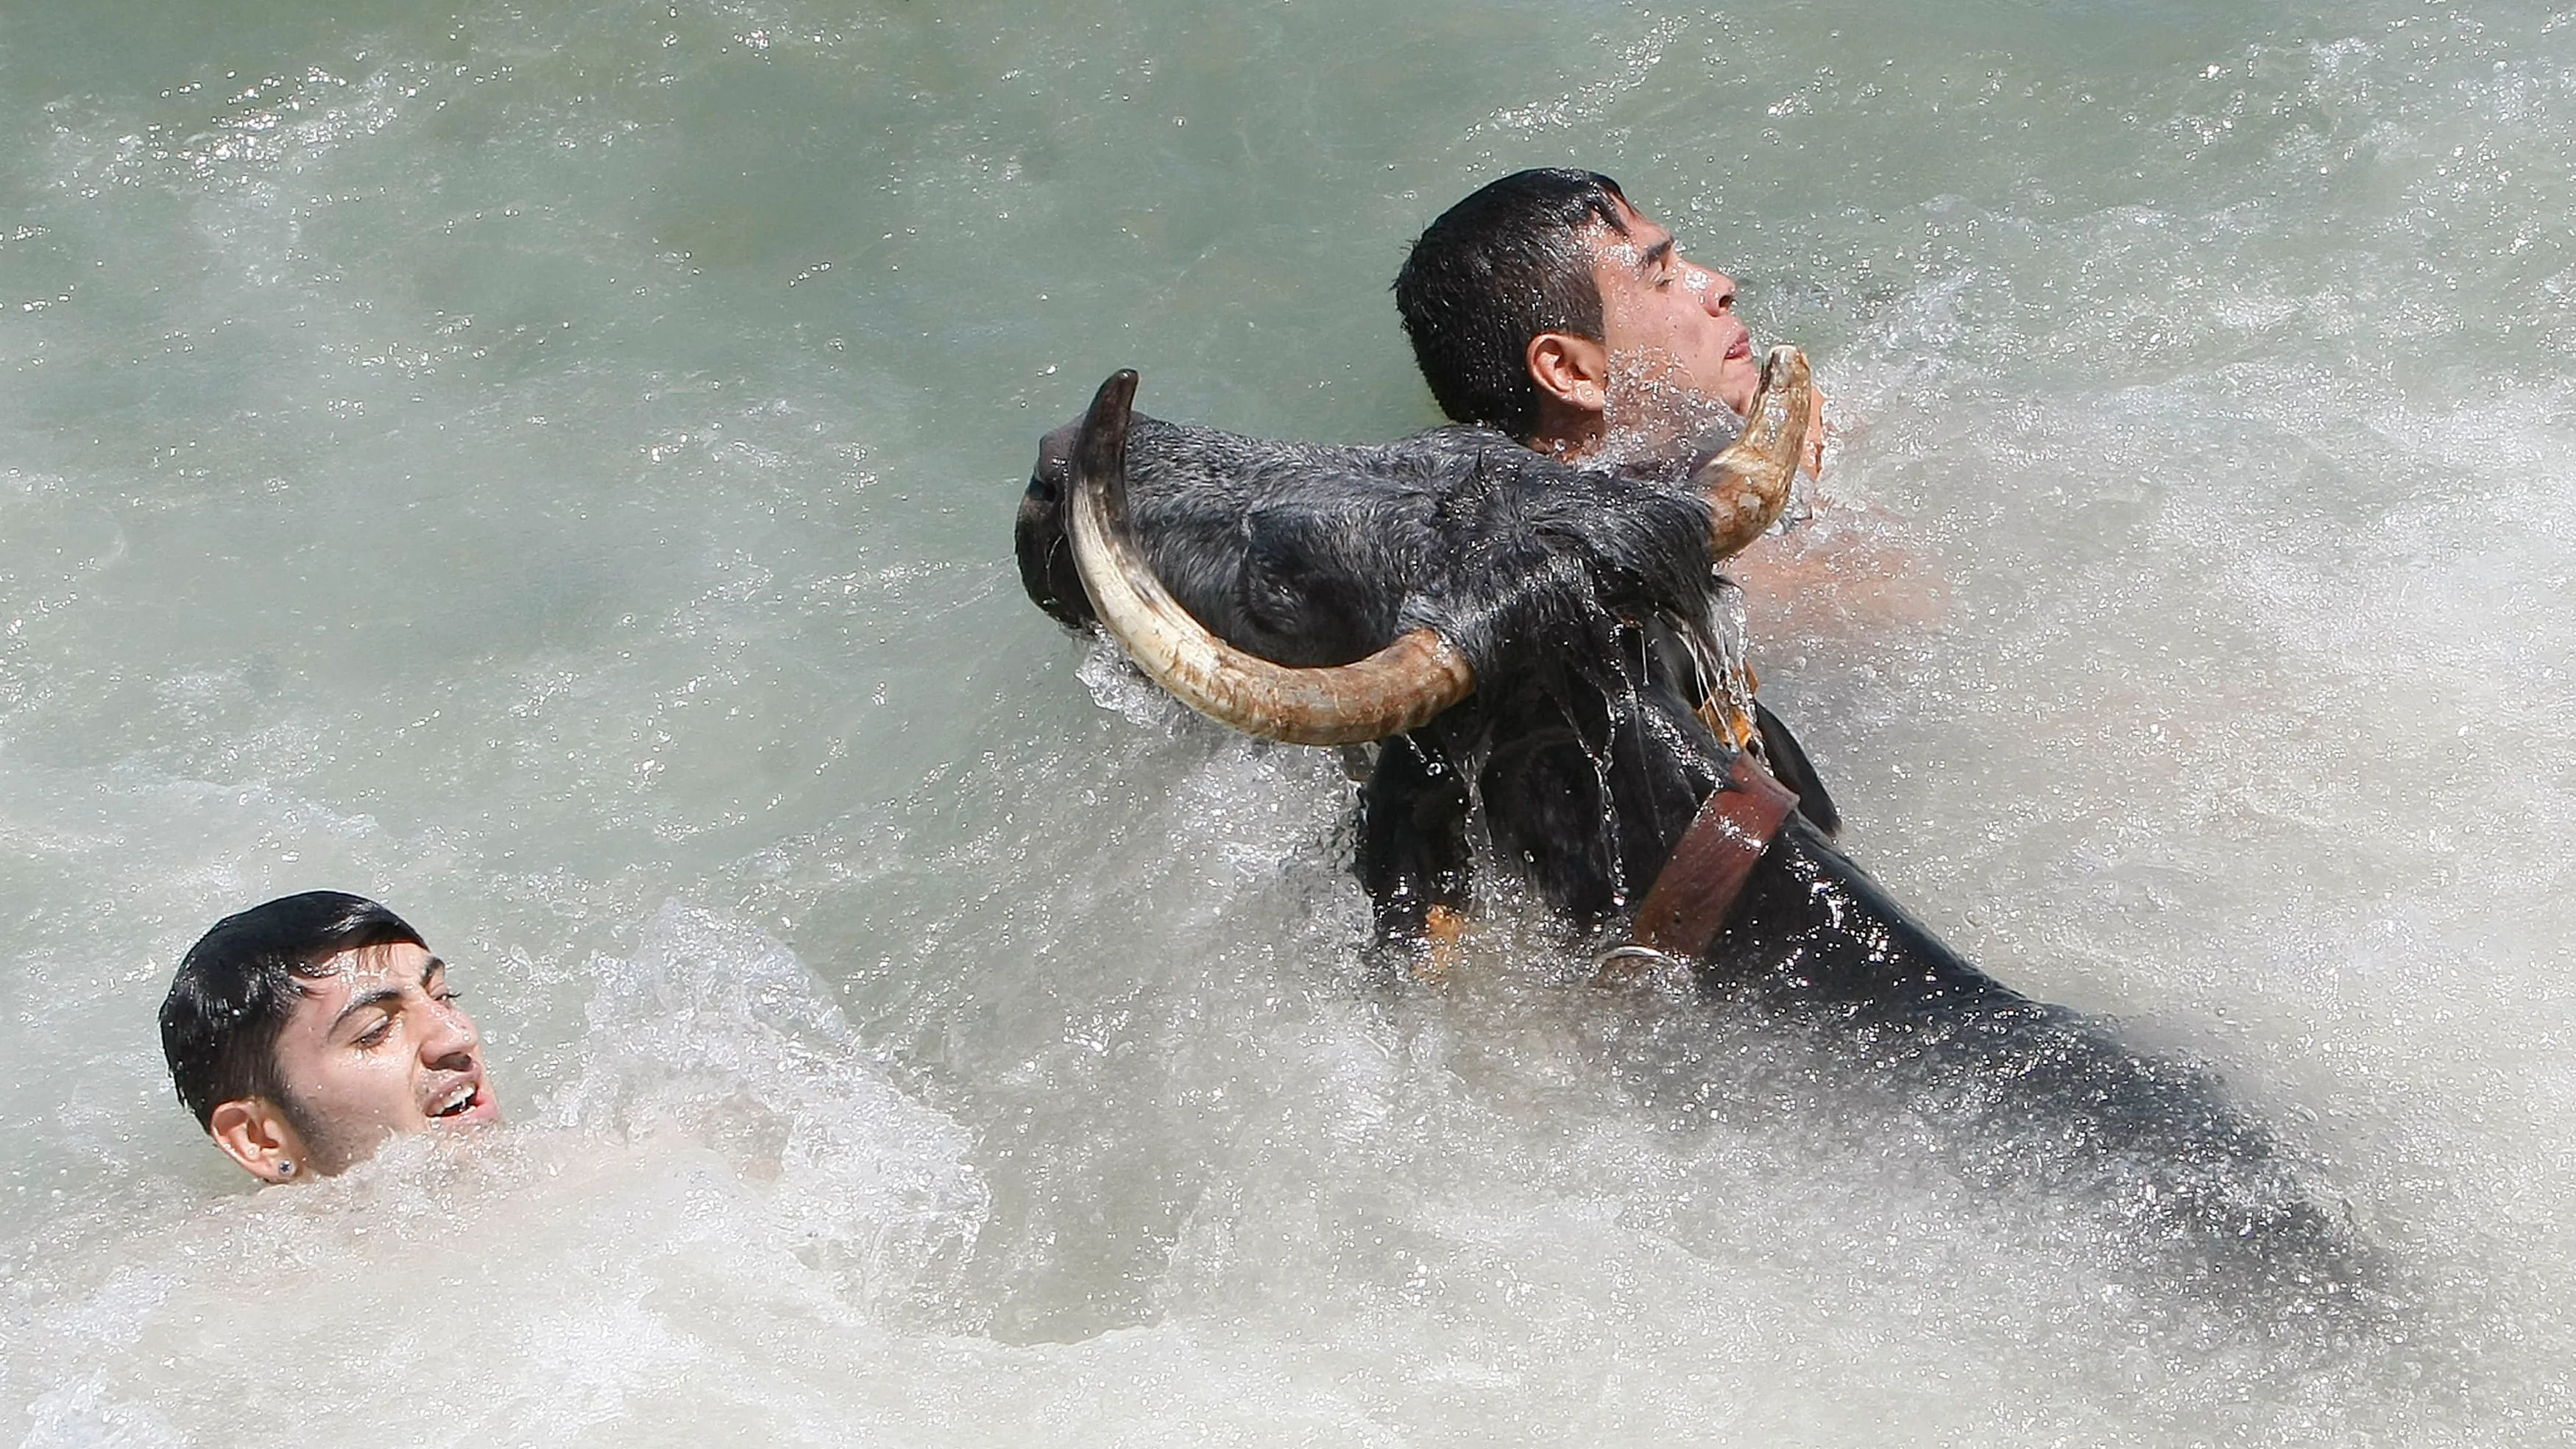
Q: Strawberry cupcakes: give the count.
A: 0